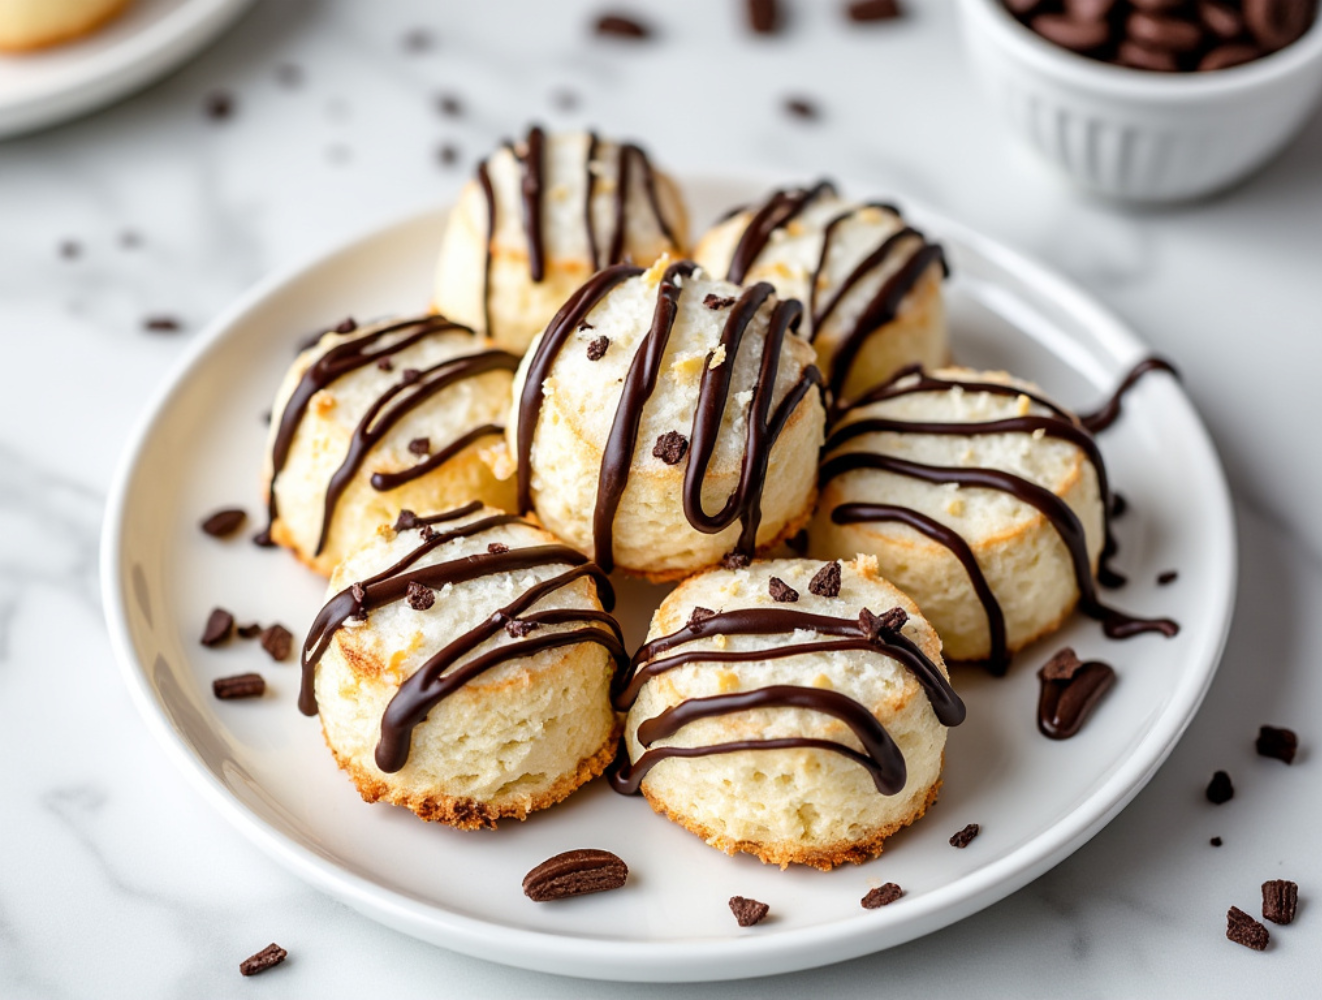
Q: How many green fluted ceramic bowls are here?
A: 0